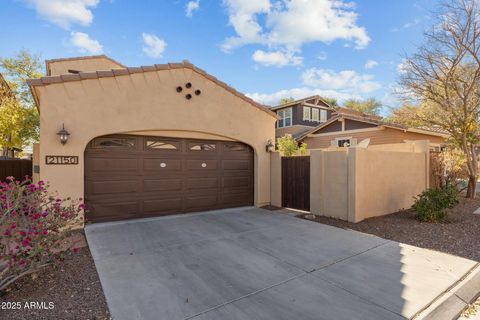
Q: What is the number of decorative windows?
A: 4